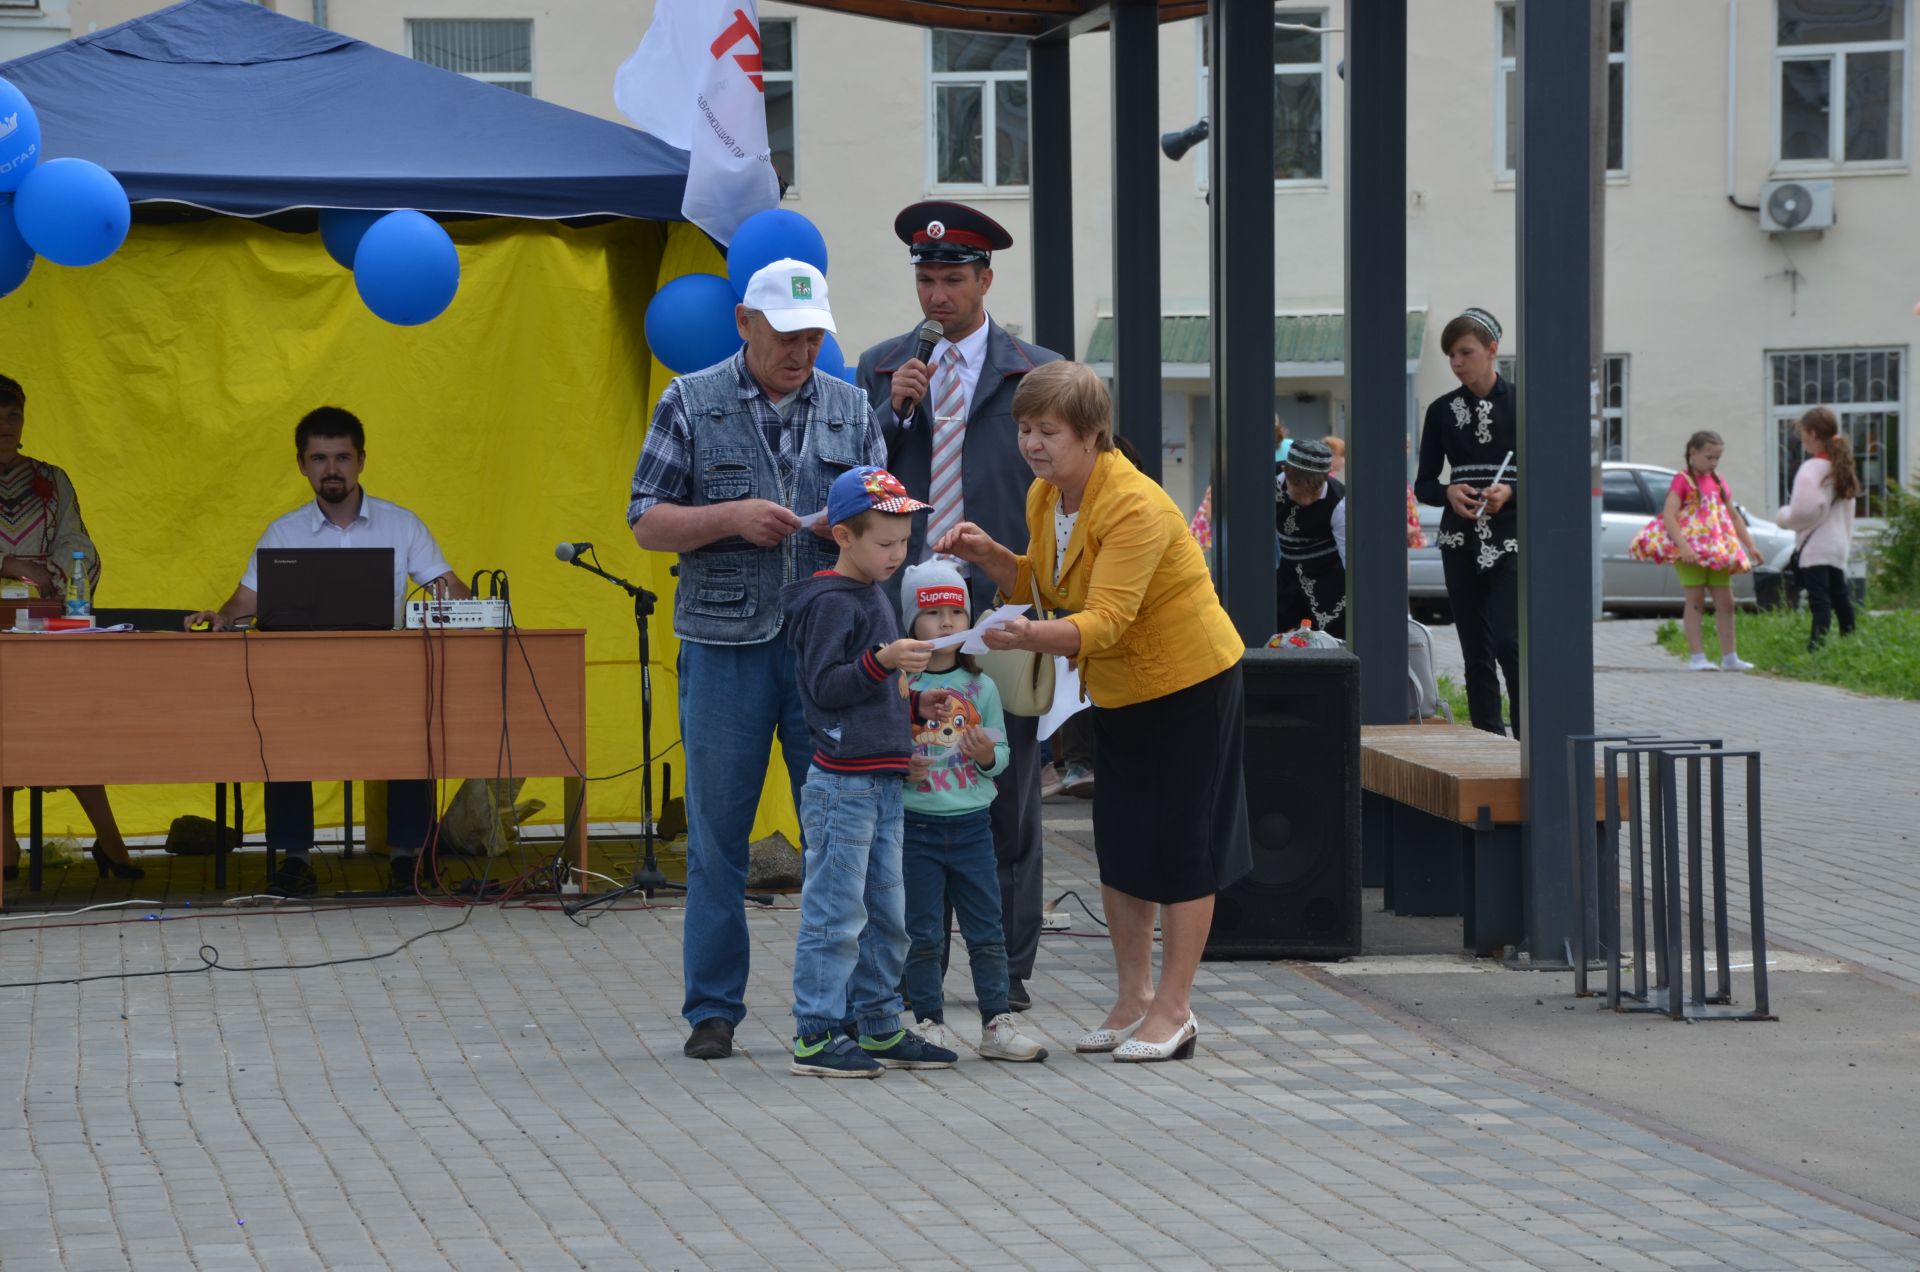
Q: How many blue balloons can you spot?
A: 9